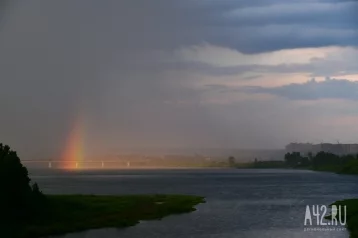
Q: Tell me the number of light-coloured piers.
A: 4